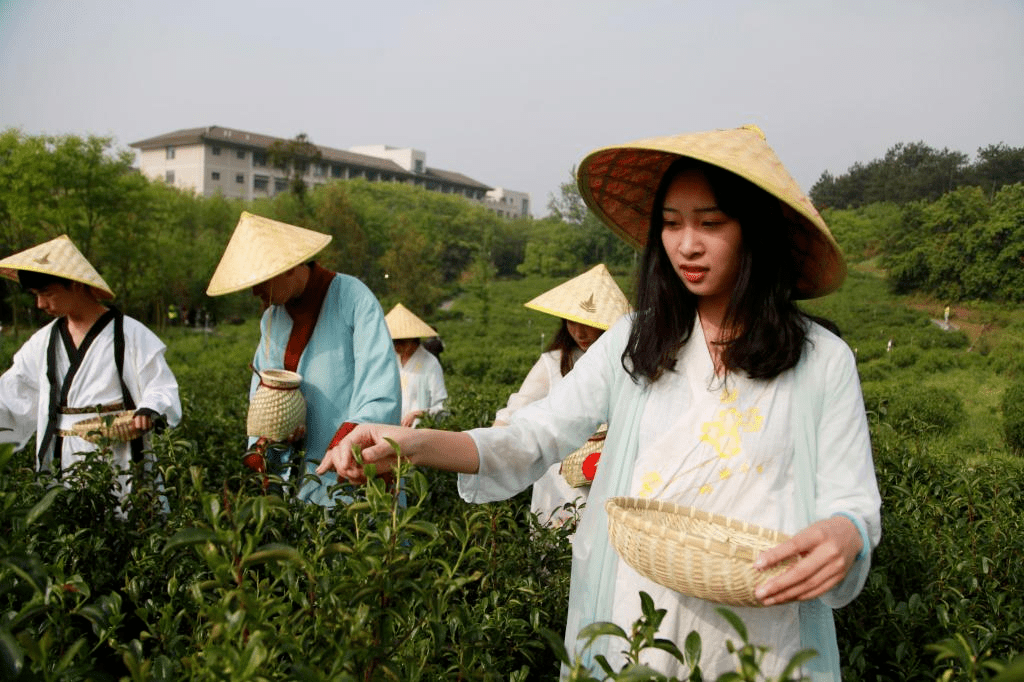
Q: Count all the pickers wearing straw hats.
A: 5